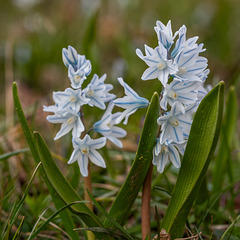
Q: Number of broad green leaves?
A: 4